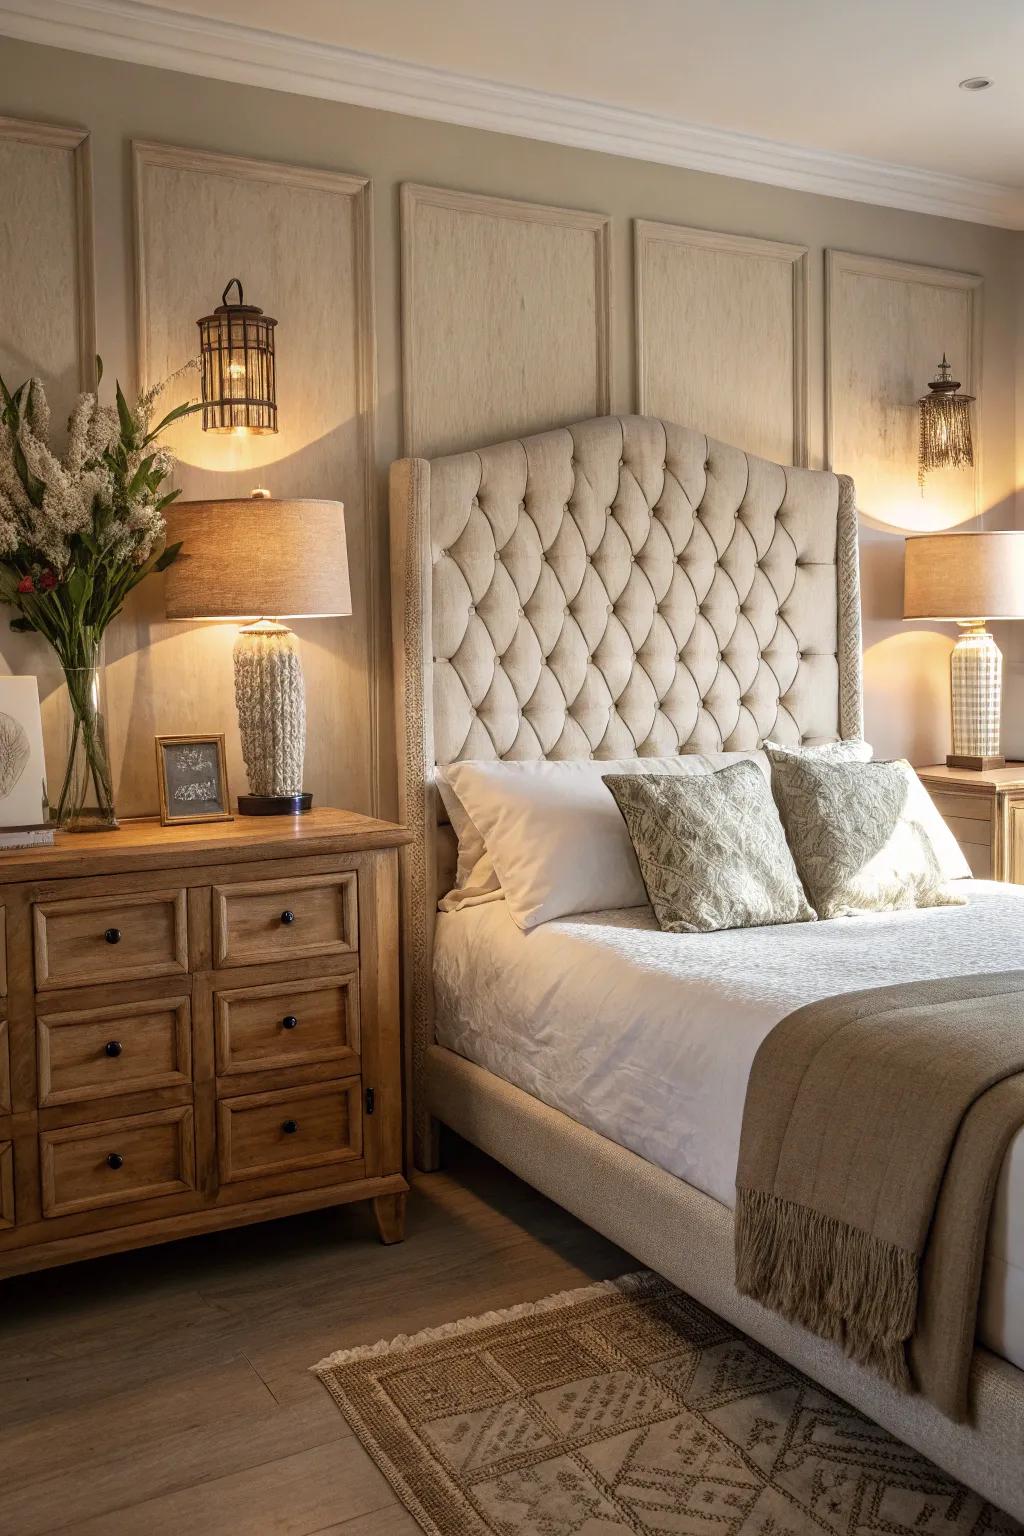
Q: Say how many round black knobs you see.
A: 6